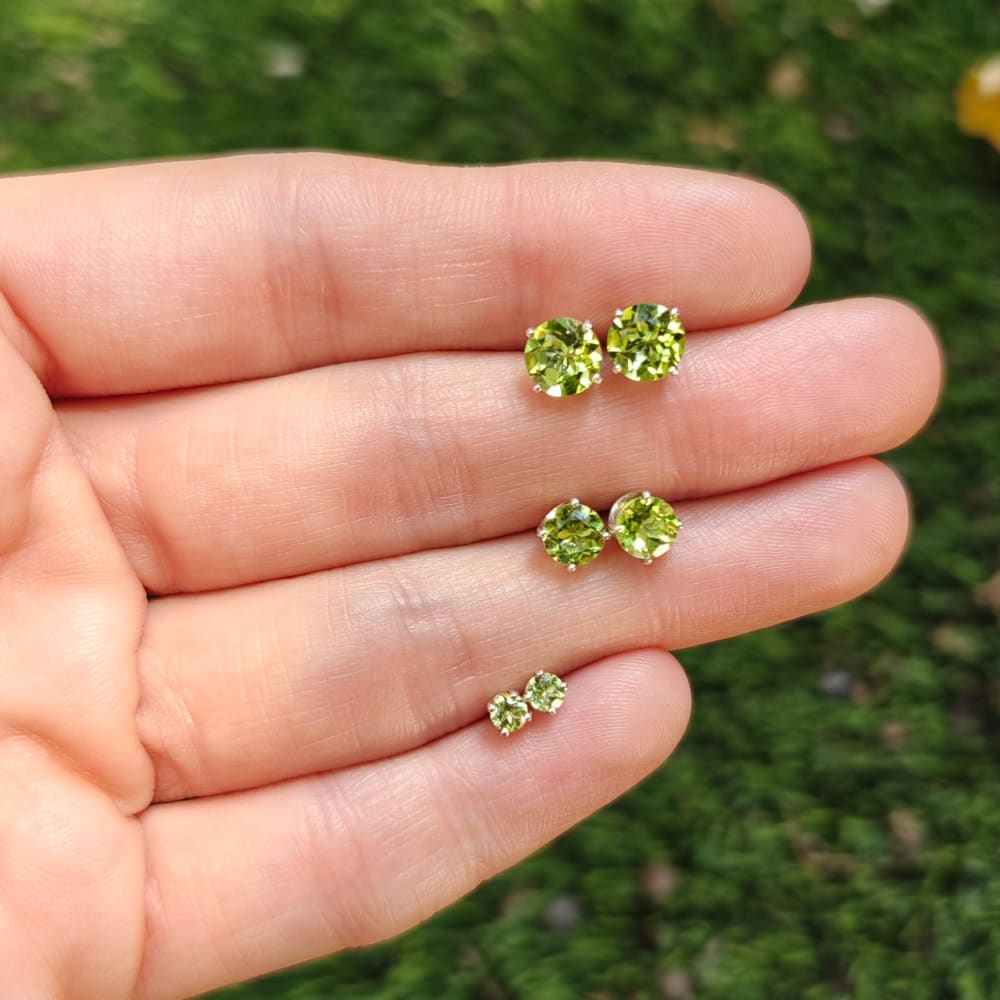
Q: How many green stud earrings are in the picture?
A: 6